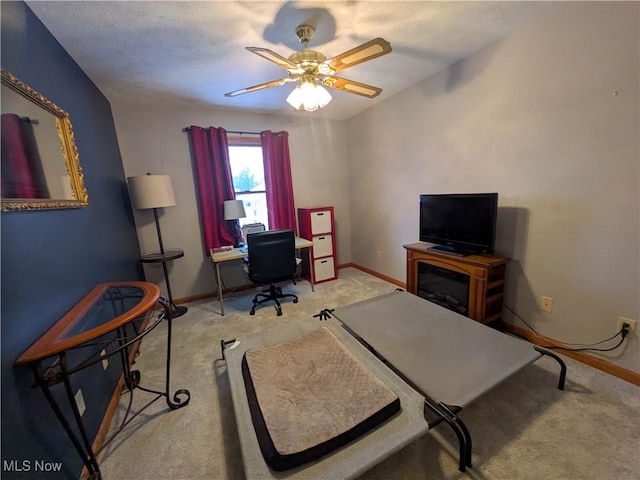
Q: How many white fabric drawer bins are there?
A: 3